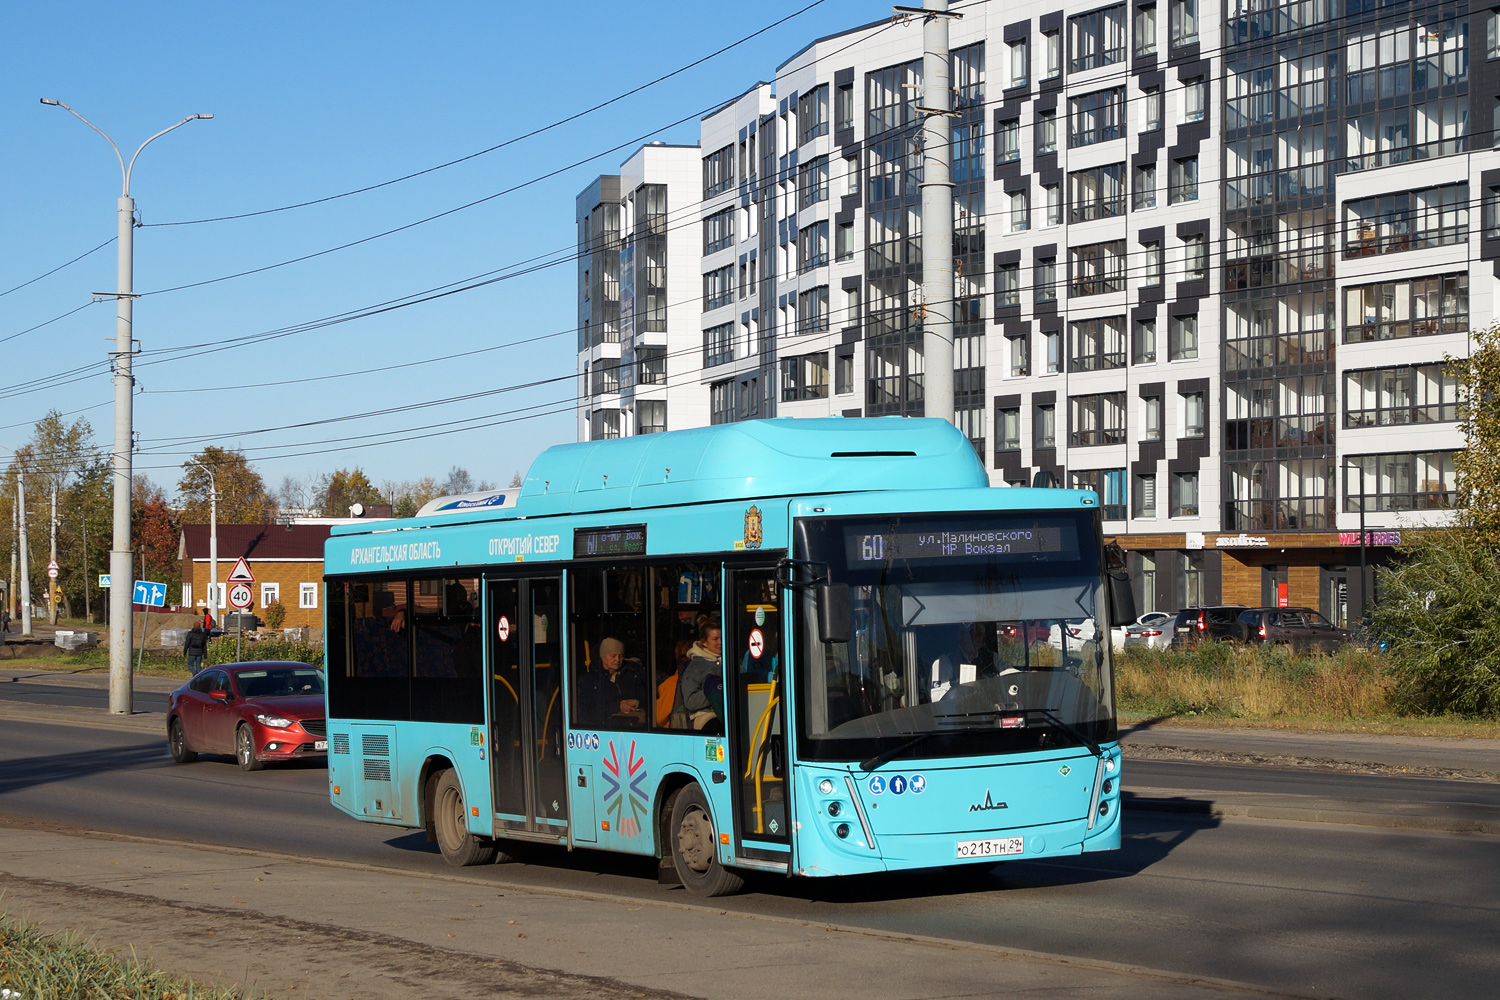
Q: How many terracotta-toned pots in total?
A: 0